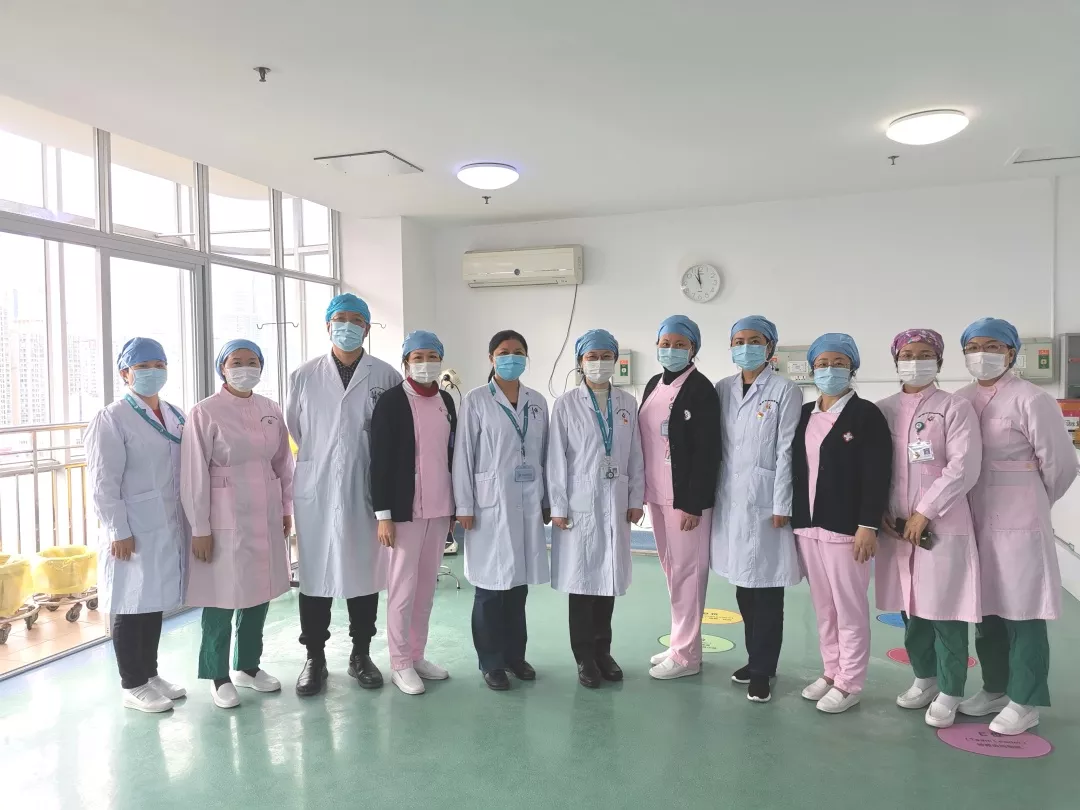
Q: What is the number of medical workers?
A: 11